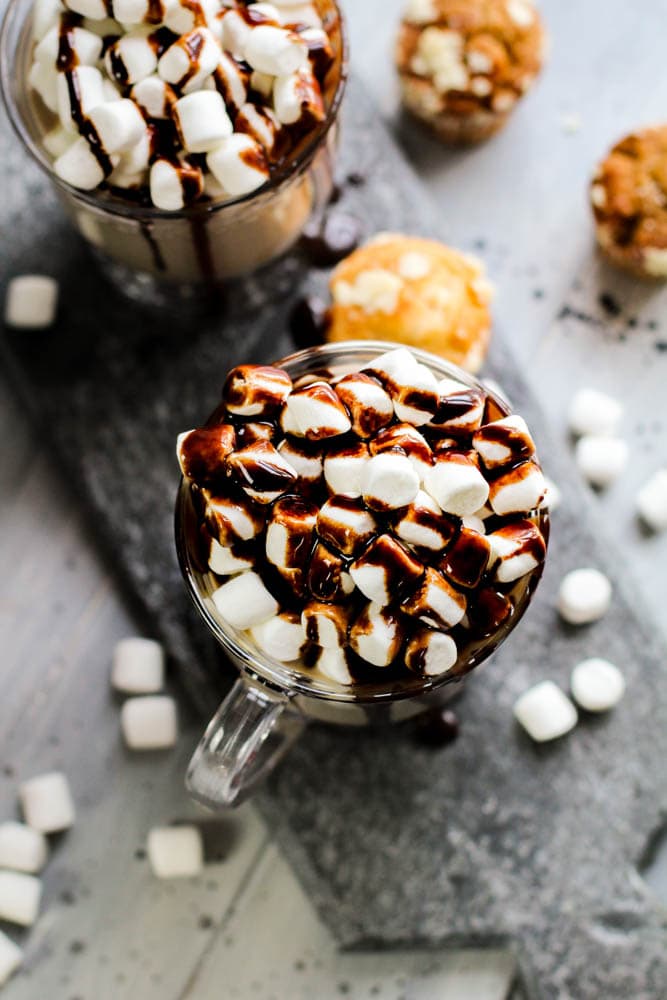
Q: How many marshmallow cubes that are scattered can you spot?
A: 14